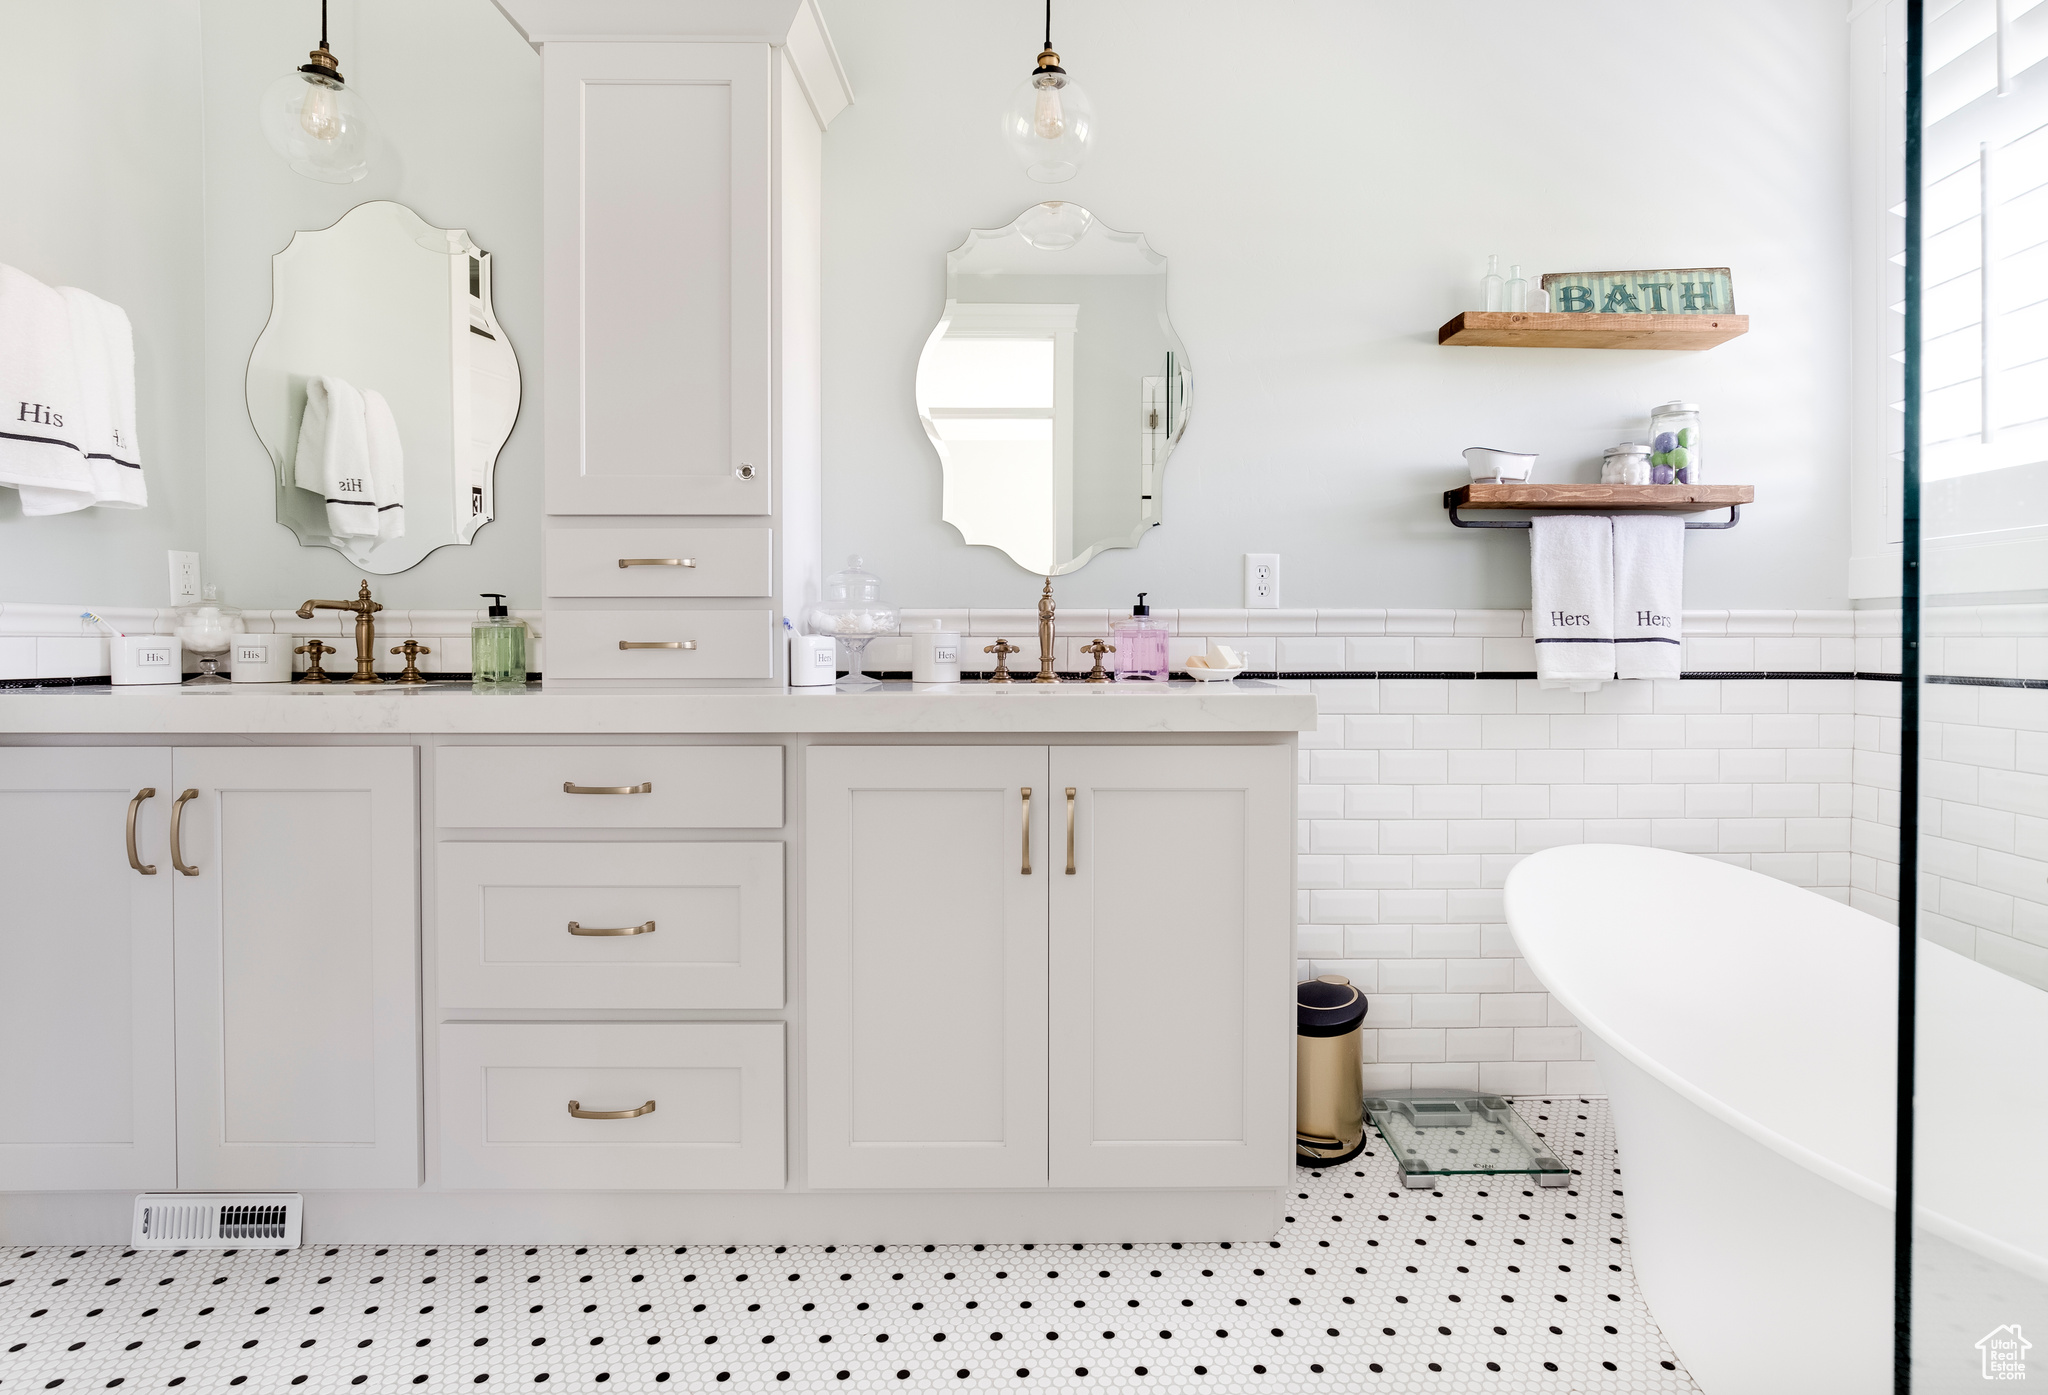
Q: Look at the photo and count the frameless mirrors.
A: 2